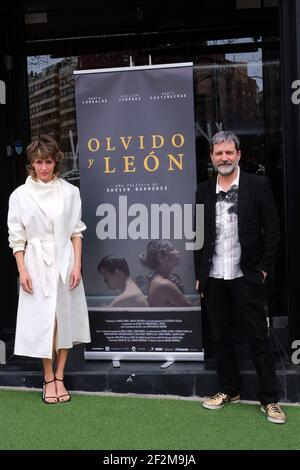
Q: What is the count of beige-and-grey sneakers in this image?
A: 2